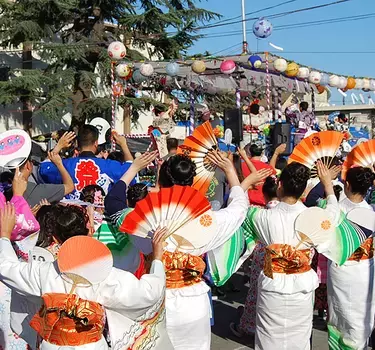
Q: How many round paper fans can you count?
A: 7